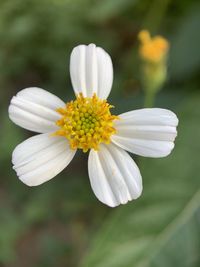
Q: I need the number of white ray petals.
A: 5